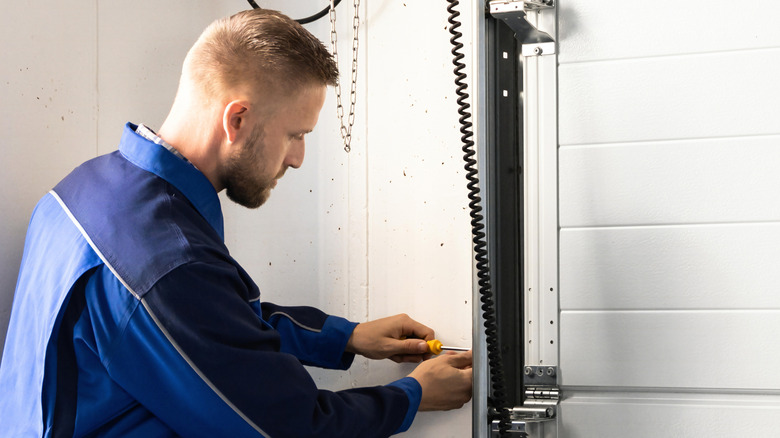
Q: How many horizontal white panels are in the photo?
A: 6